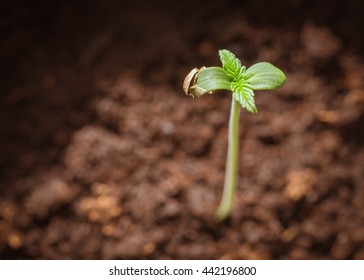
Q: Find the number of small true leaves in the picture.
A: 2